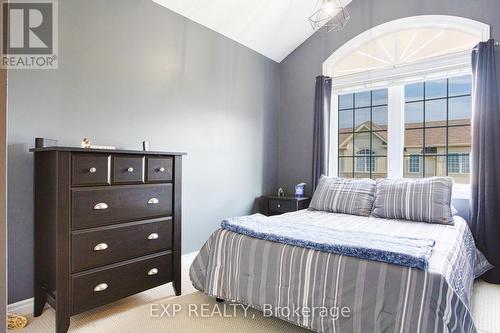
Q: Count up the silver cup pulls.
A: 6